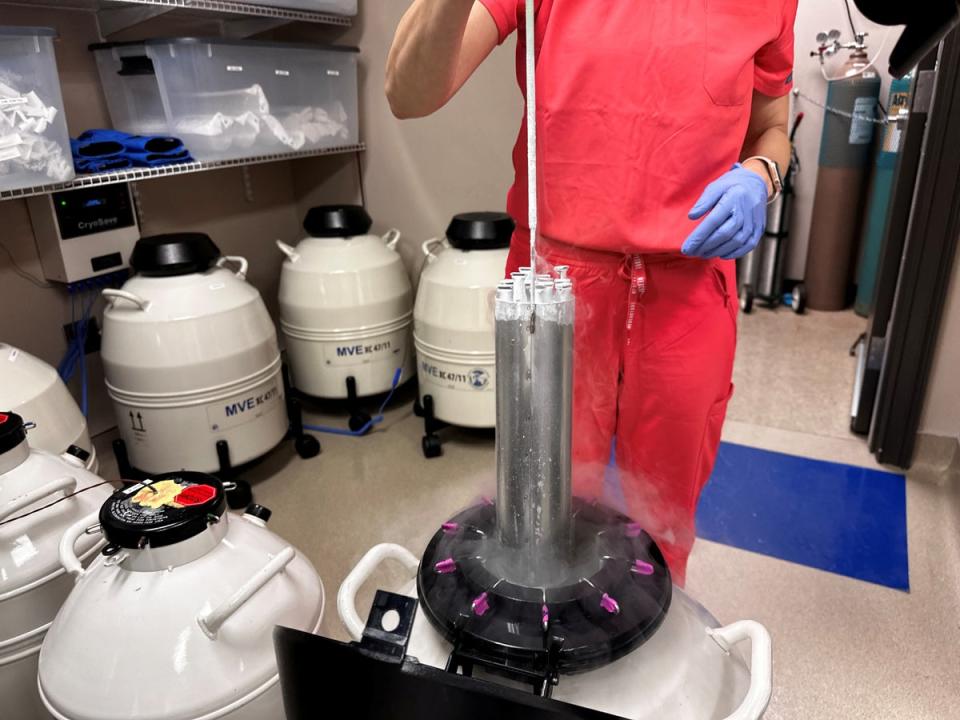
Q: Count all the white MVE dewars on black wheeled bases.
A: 3